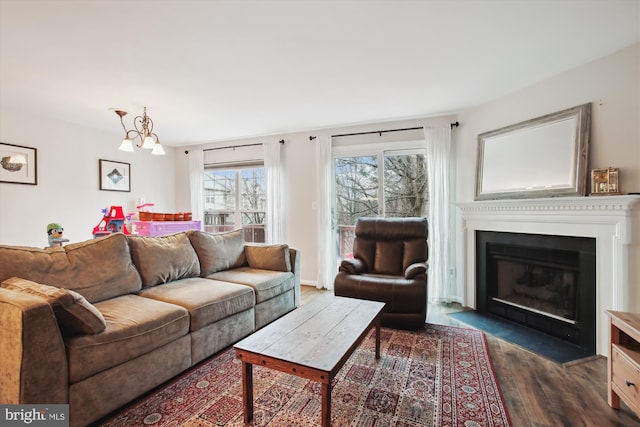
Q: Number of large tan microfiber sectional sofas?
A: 1